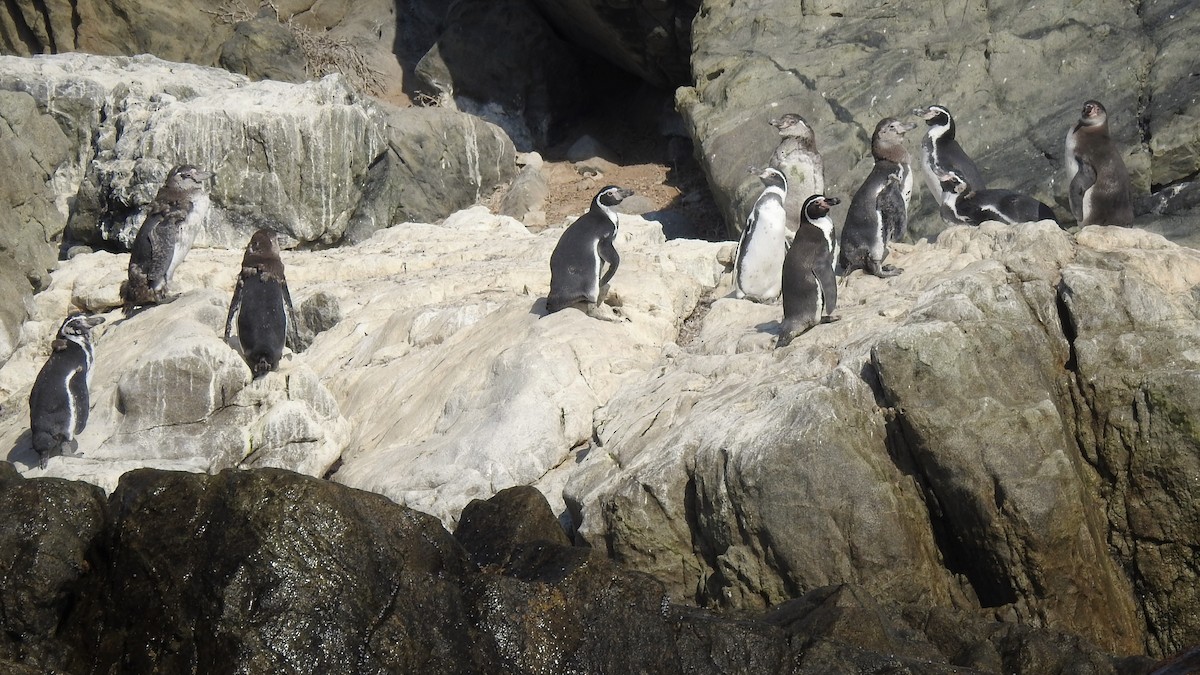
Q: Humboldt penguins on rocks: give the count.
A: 11